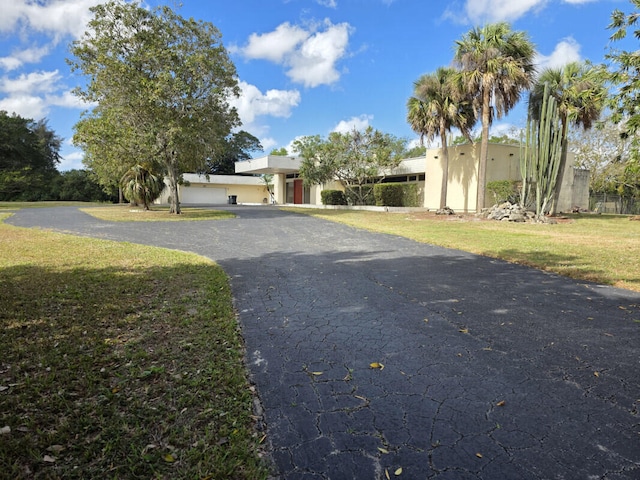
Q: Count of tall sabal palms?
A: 3